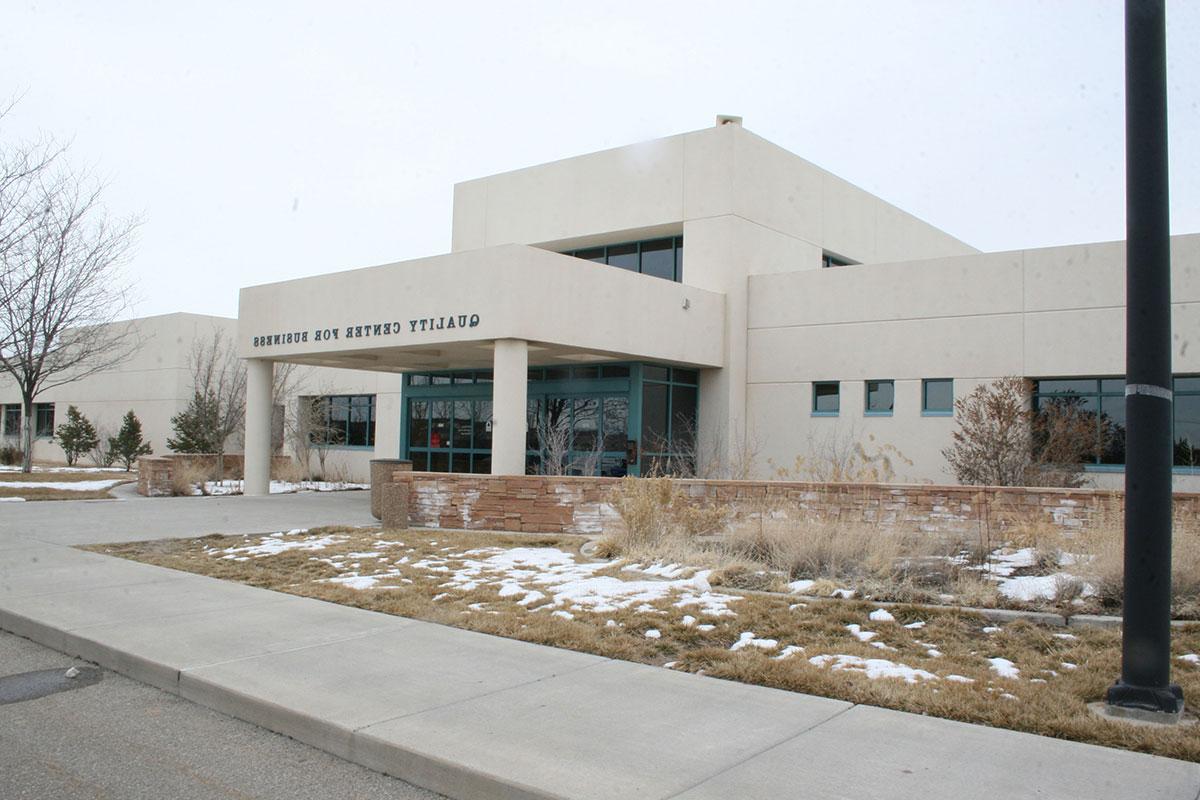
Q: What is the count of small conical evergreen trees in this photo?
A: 3